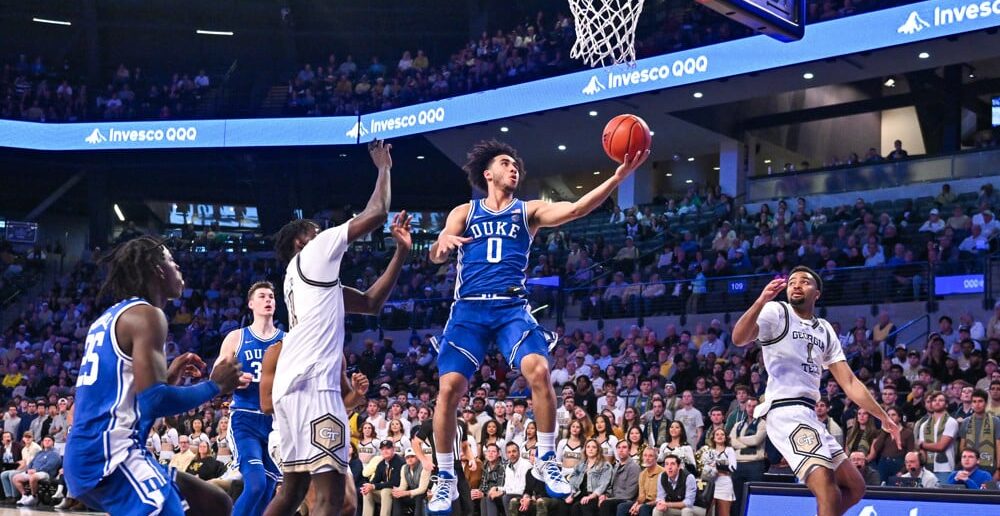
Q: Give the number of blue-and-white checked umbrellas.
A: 0